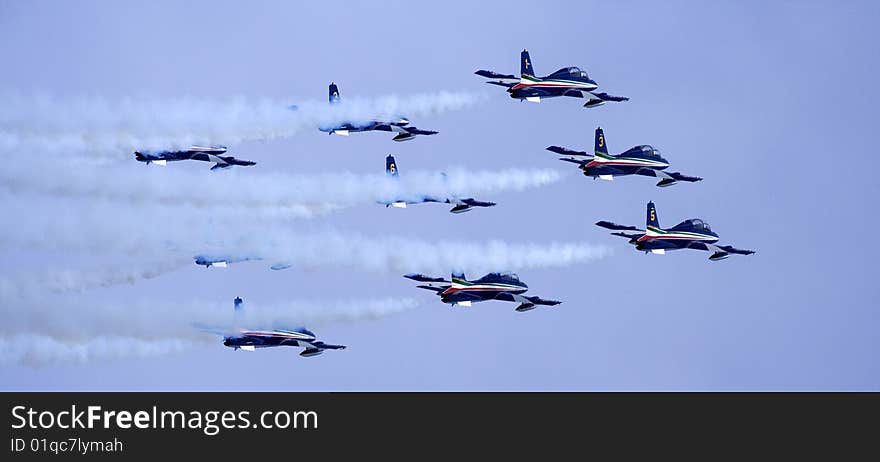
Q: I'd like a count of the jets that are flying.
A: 9